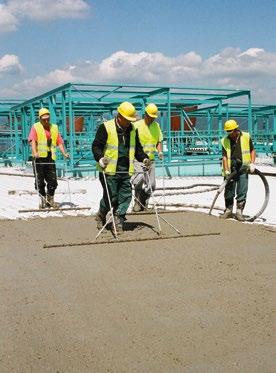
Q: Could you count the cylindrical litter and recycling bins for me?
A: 0